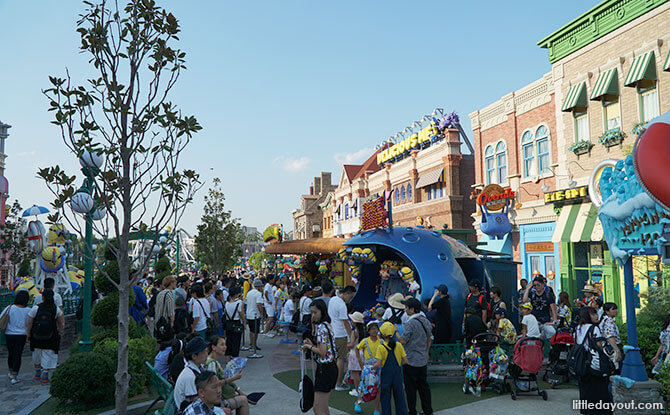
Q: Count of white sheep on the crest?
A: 0